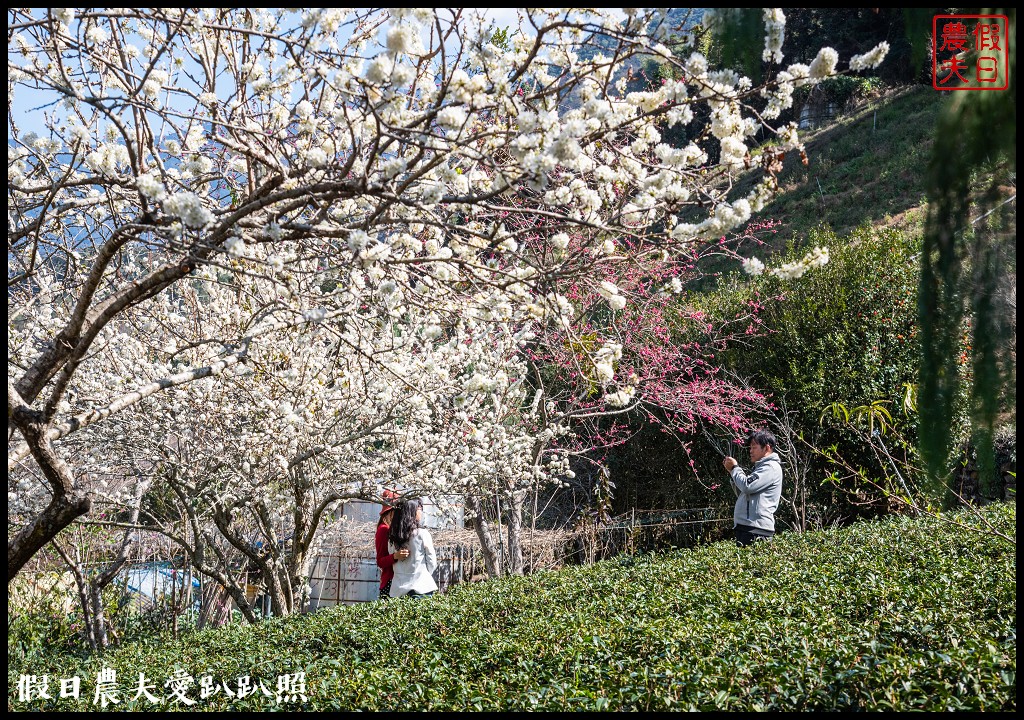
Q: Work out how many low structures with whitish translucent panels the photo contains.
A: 1